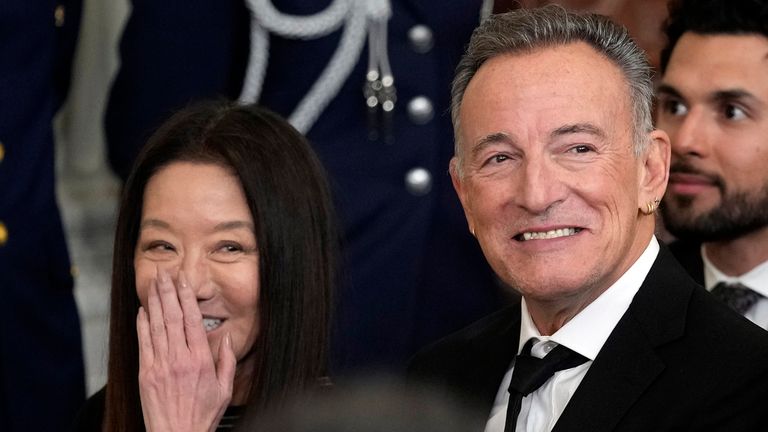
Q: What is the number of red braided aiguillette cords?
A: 0